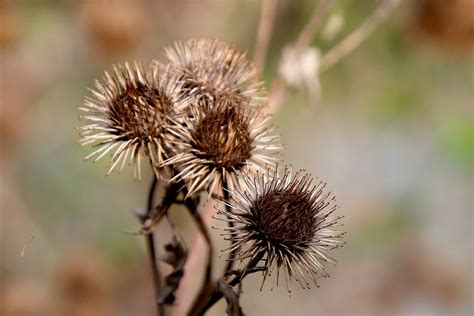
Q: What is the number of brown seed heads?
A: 4